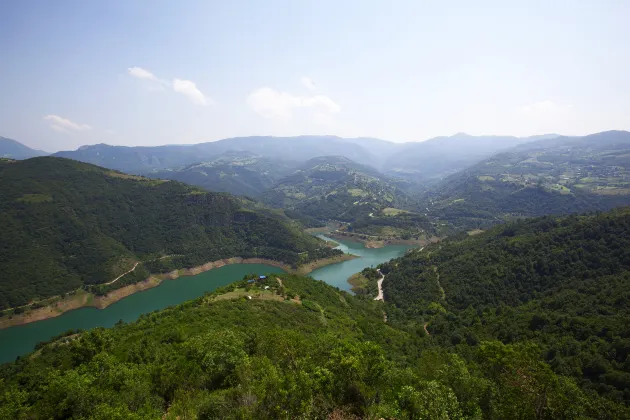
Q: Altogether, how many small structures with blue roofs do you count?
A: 2